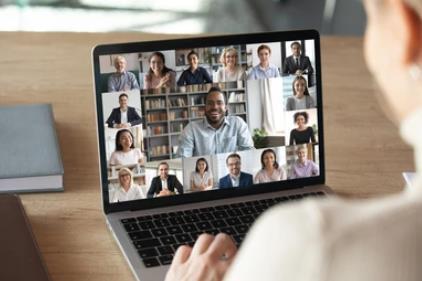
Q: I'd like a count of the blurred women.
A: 1